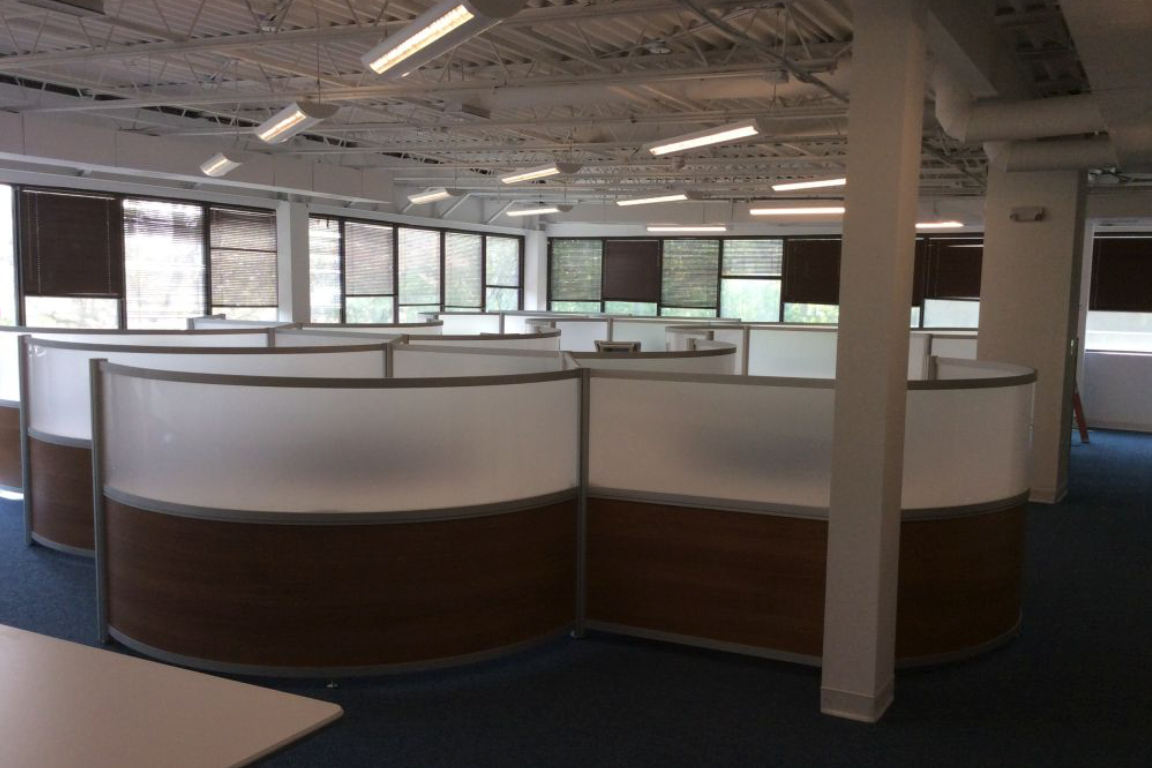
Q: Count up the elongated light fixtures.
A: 12